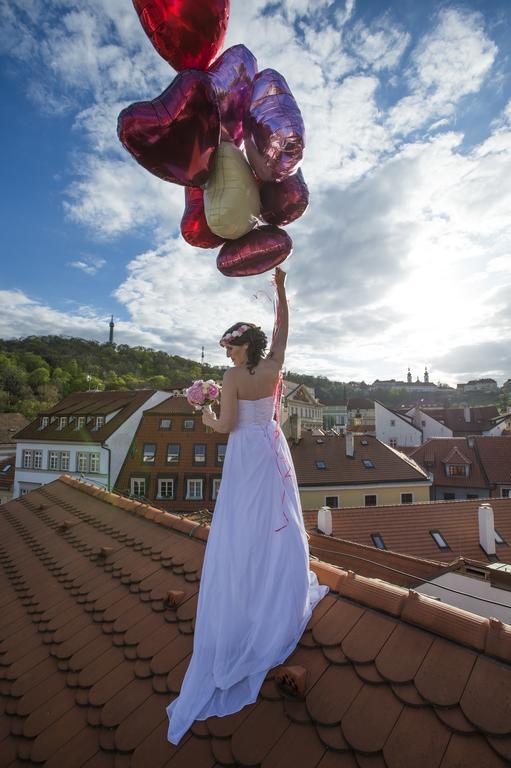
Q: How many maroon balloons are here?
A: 3